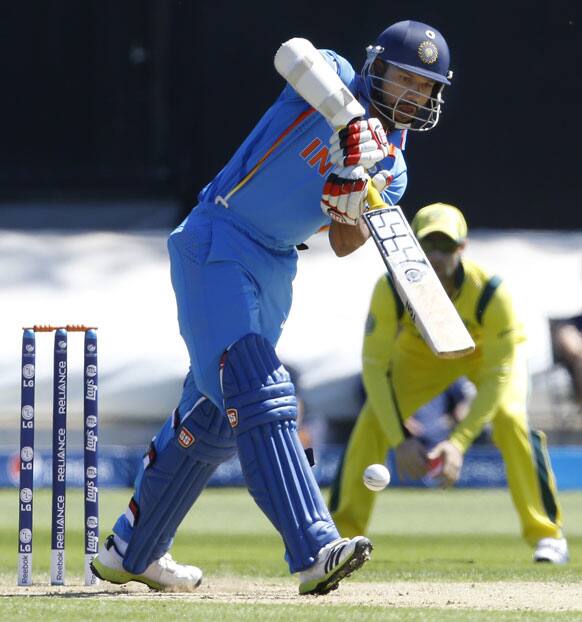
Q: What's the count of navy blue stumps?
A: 3